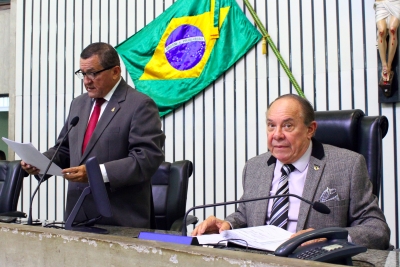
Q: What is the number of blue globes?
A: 1